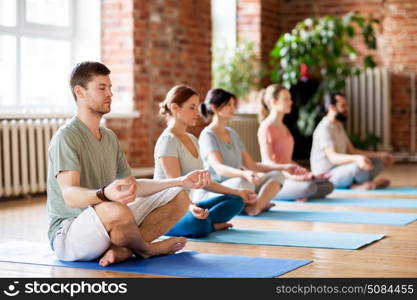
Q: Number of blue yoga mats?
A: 5